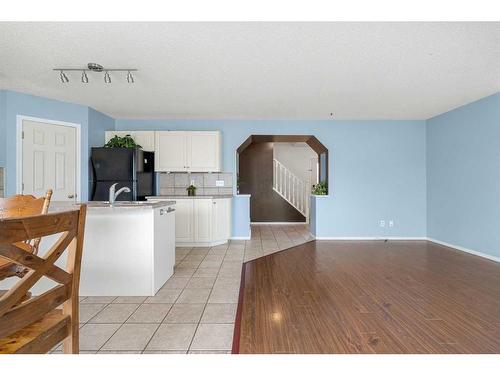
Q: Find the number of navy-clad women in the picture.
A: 0